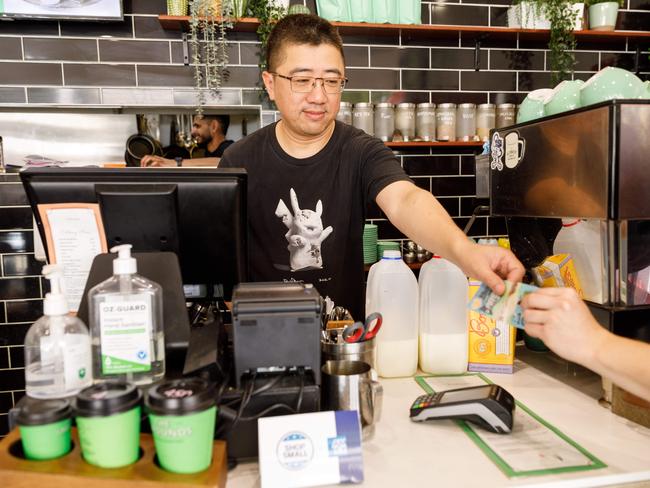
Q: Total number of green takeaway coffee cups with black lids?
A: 3